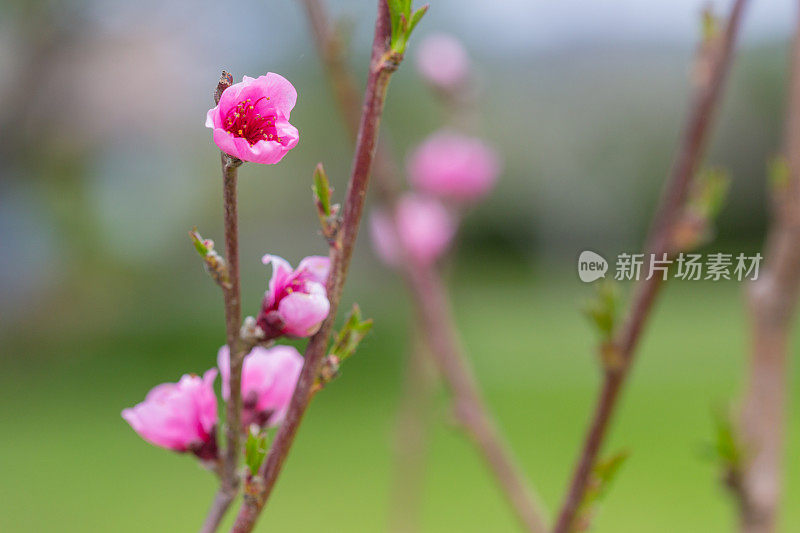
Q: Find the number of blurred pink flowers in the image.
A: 3